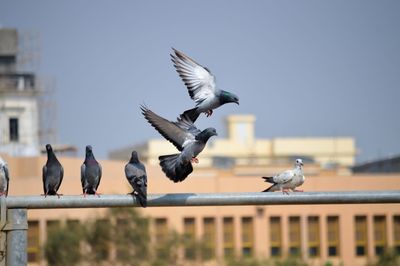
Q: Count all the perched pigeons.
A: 5